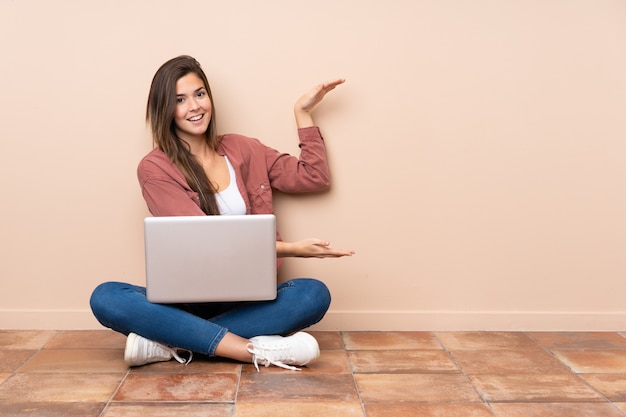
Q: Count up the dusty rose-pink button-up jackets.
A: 1